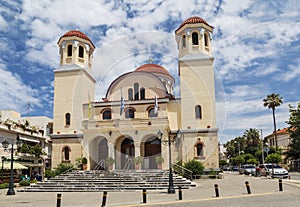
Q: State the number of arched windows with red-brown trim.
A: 5